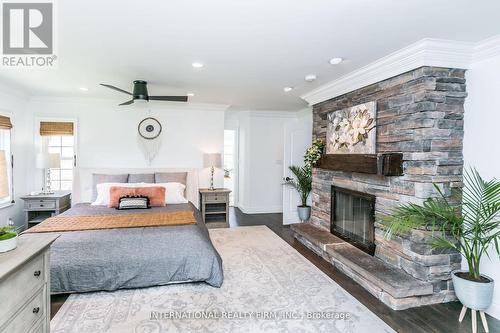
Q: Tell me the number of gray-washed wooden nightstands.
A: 2